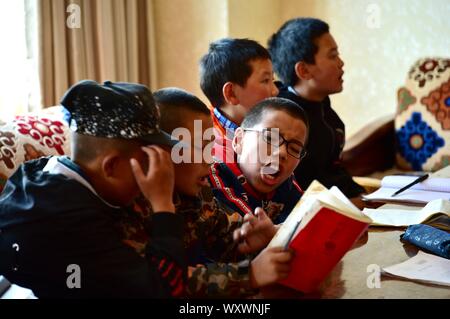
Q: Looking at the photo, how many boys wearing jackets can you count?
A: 5